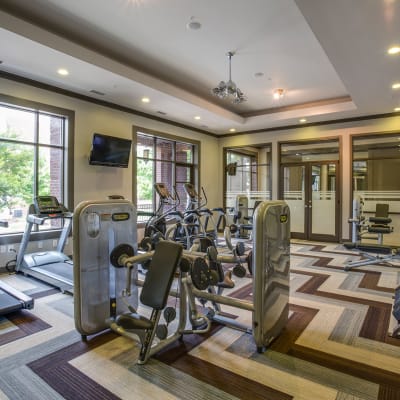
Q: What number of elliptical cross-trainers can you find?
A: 2